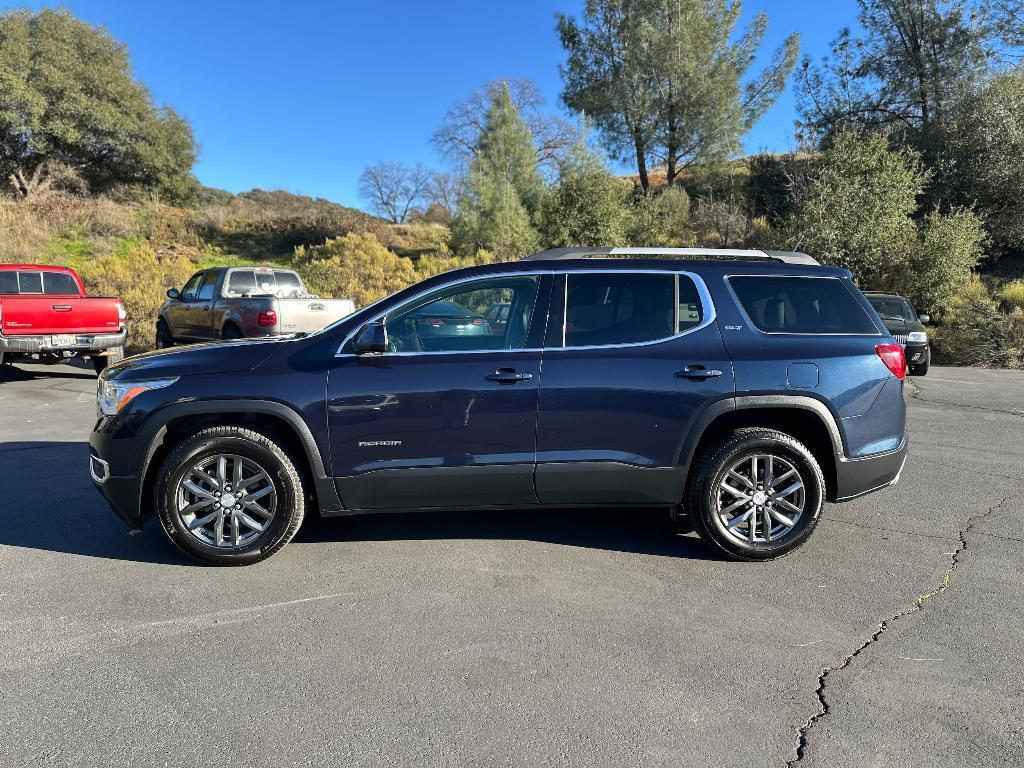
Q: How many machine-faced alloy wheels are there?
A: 2